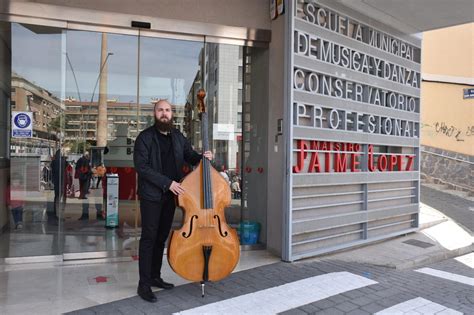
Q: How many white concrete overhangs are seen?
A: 1